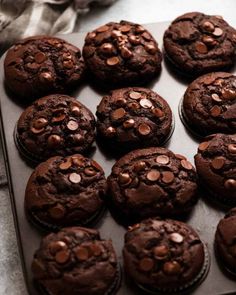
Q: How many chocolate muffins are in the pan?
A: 12